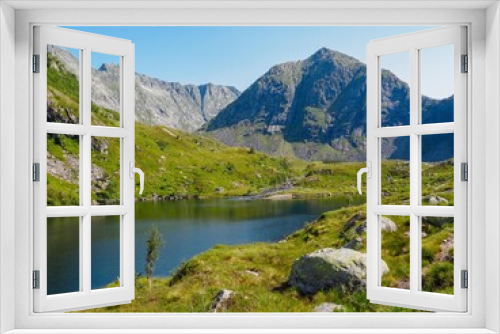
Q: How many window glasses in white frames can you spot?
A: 12